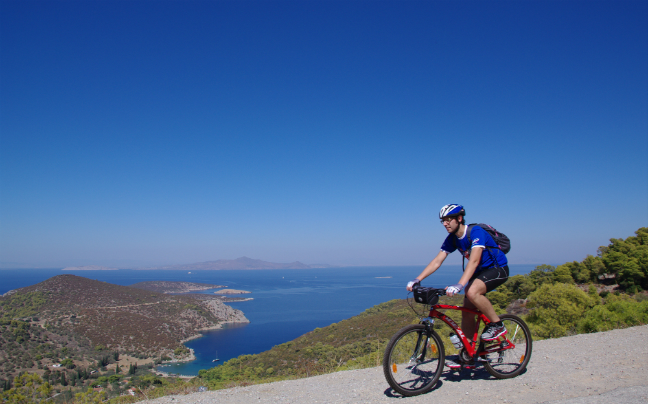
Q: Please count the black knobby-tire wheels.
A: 2